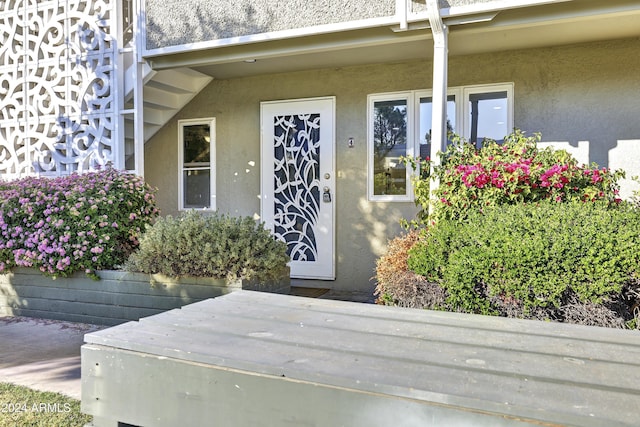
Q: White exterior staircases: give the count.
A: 1